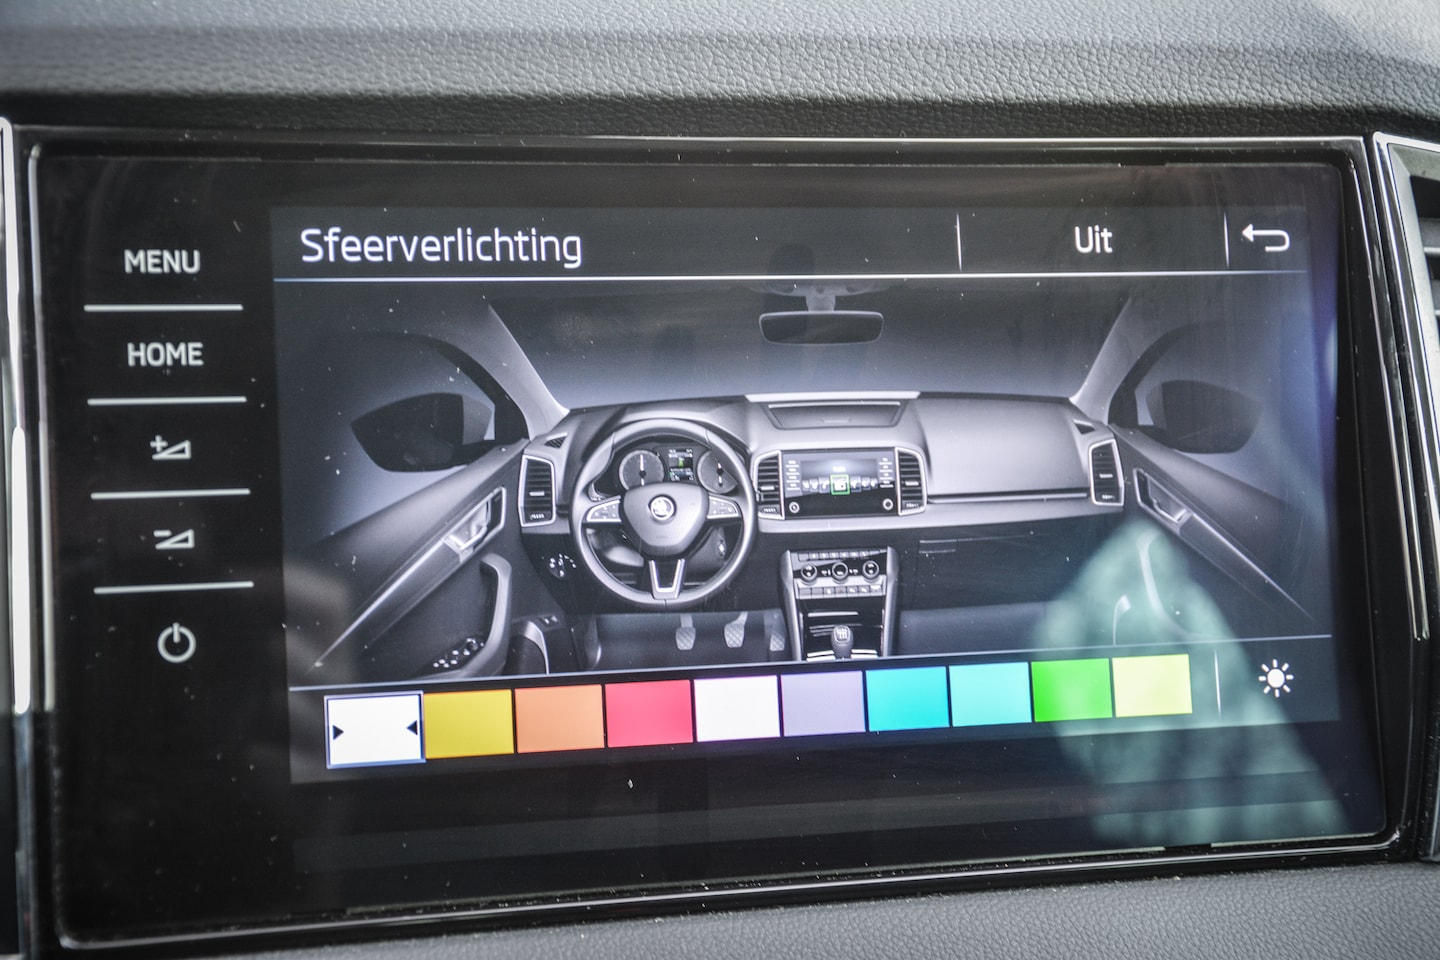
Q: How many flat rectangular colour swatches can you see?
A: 10